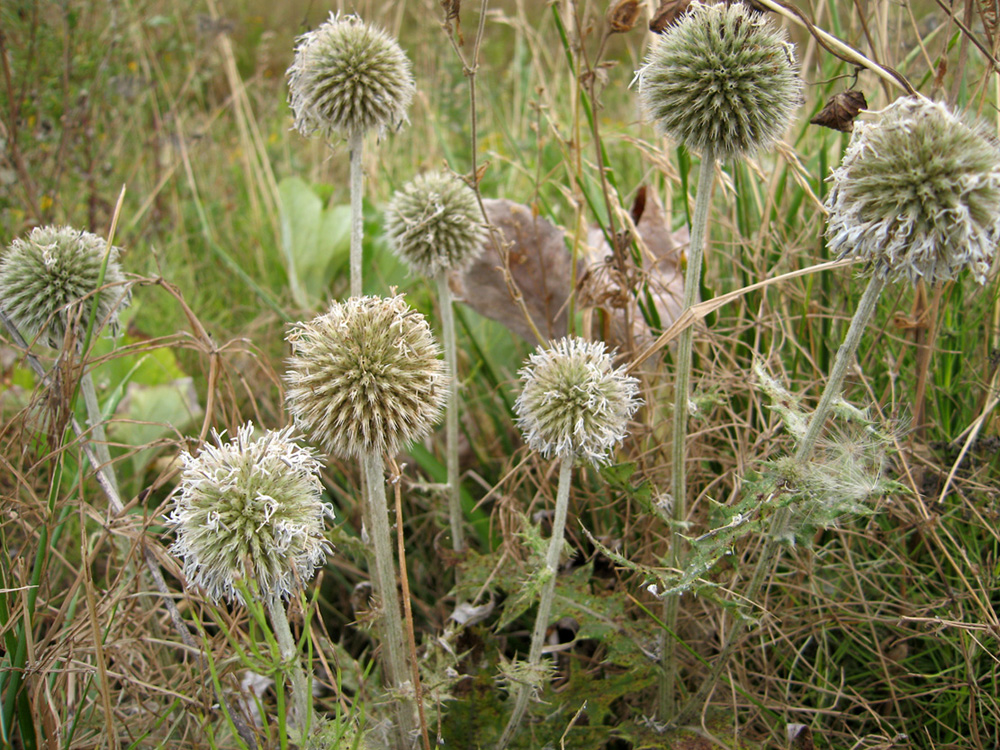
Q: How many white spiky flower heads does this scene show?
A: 8